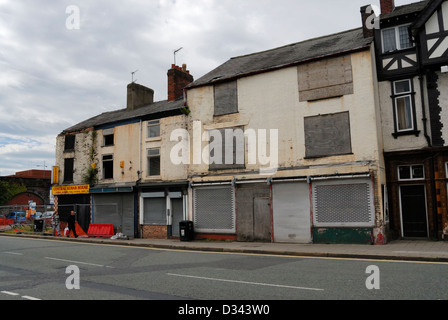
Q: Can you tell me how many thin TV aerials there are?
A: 2